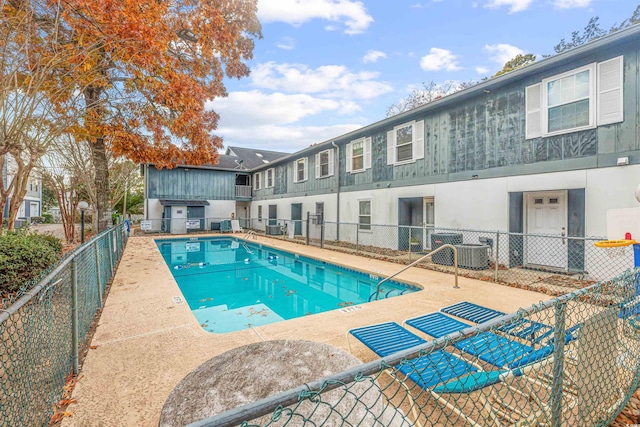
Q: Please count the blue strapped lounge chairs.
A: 3